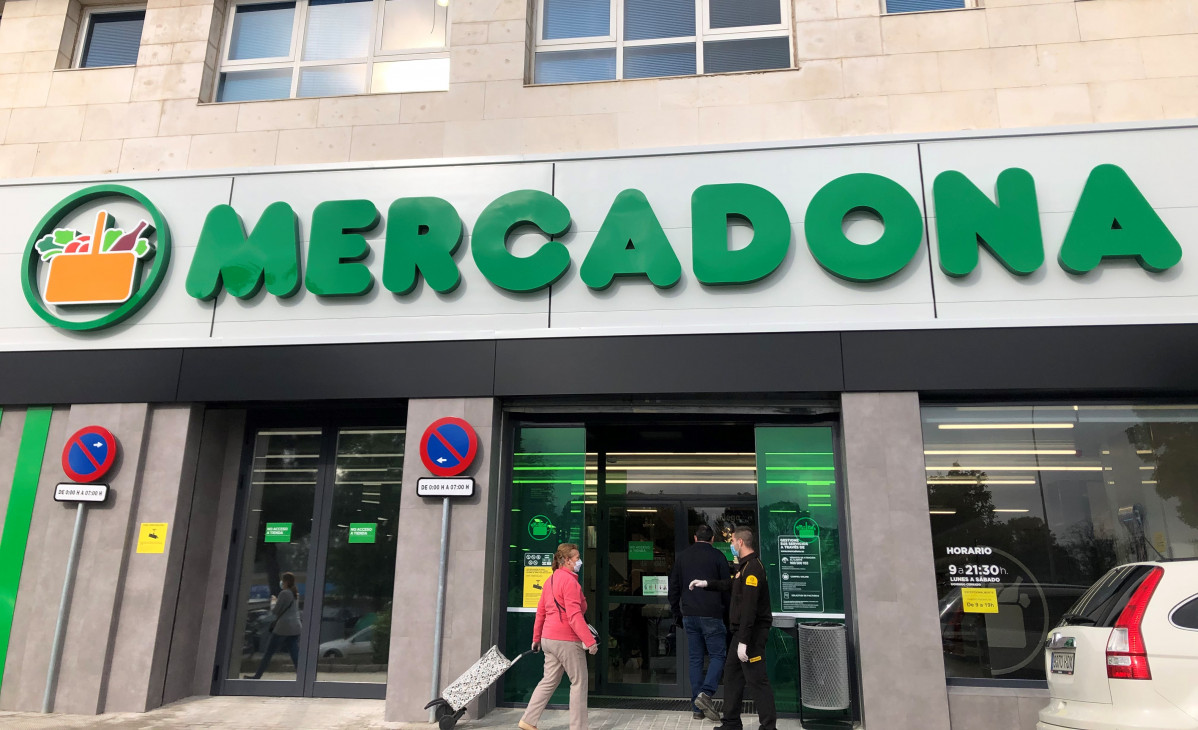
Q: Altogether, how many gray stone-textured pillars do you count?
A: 3